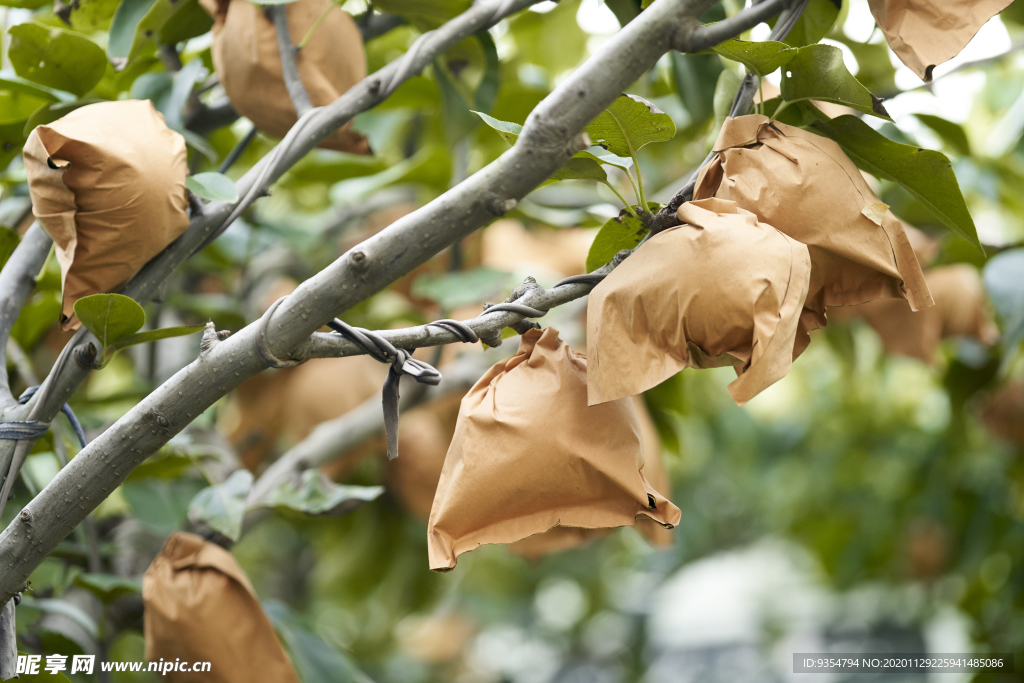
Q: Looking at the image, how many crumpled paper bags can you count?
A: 7